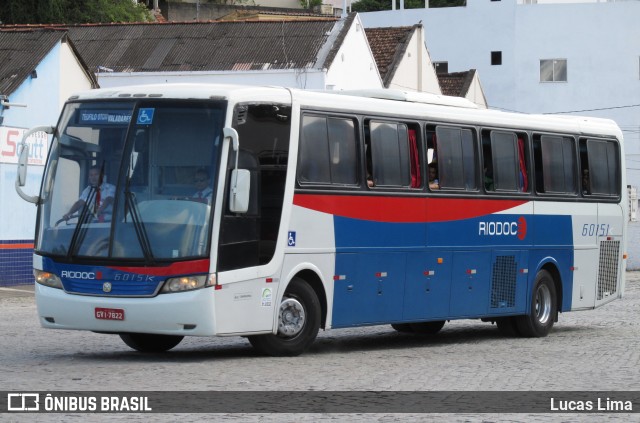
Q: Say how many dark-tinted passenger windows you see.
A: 6